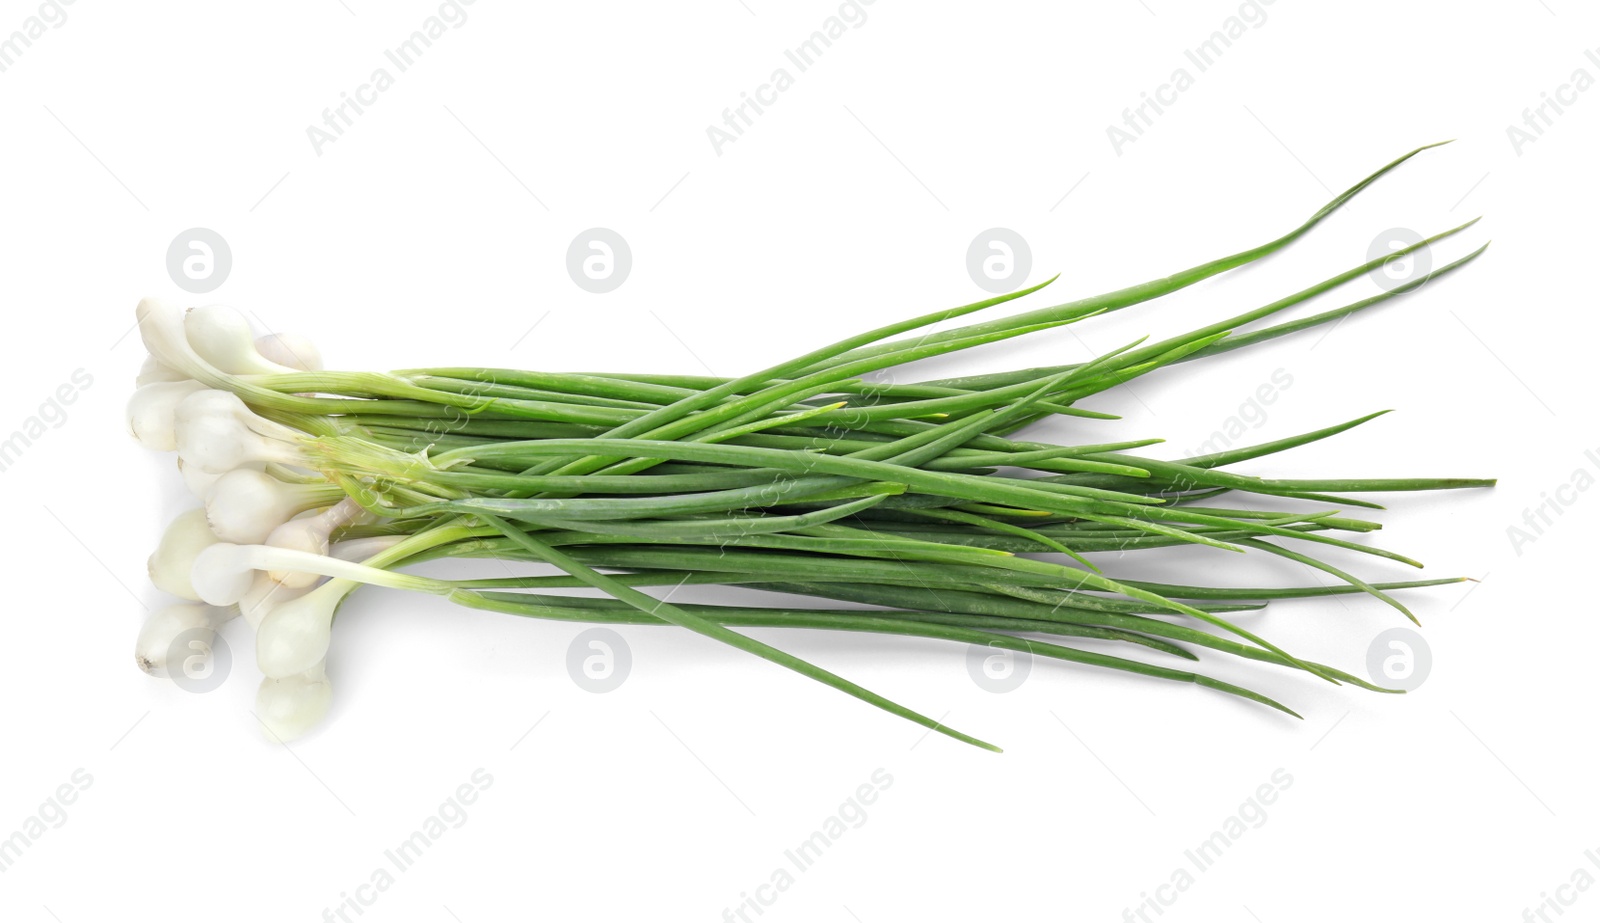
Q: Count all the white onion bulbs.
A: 15